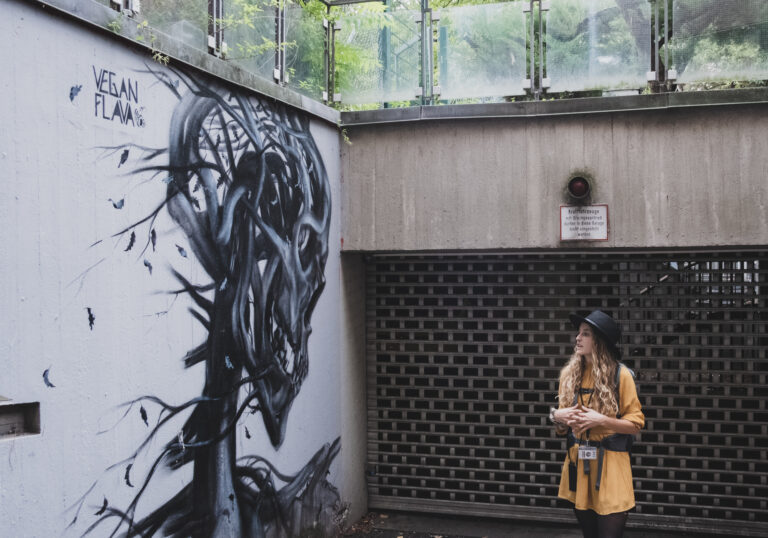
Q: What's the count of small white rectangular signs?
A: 1